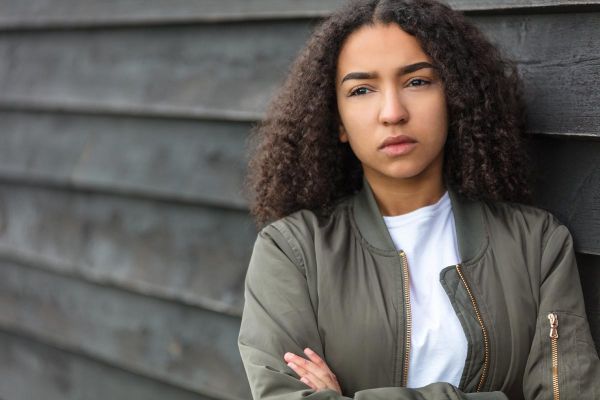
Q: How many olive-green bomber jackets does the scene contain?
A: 1